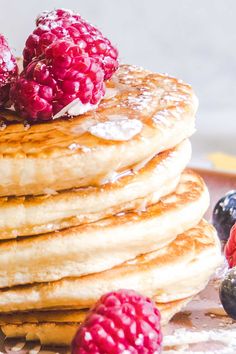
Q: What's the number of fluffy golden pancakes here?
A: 5